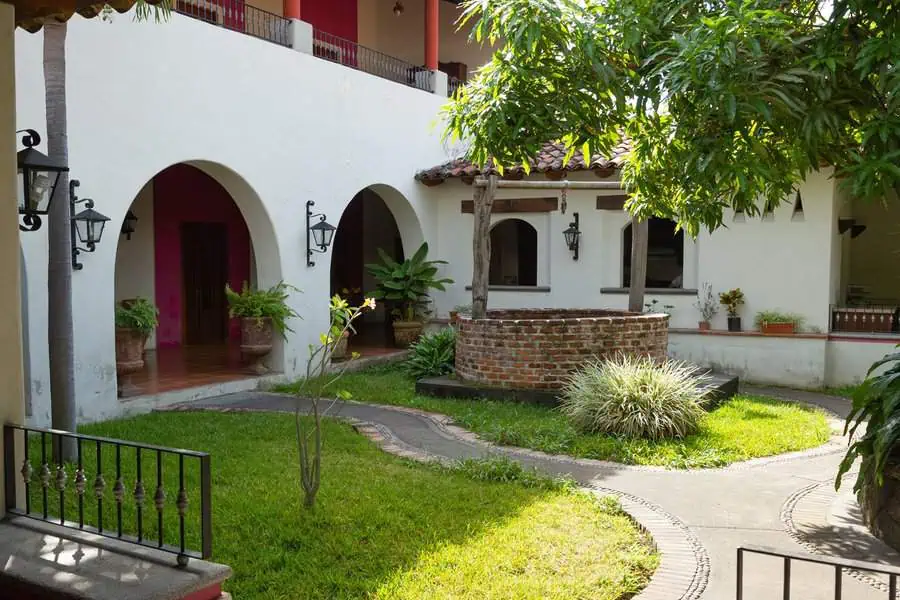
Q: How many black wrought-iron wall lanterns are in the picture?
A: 5